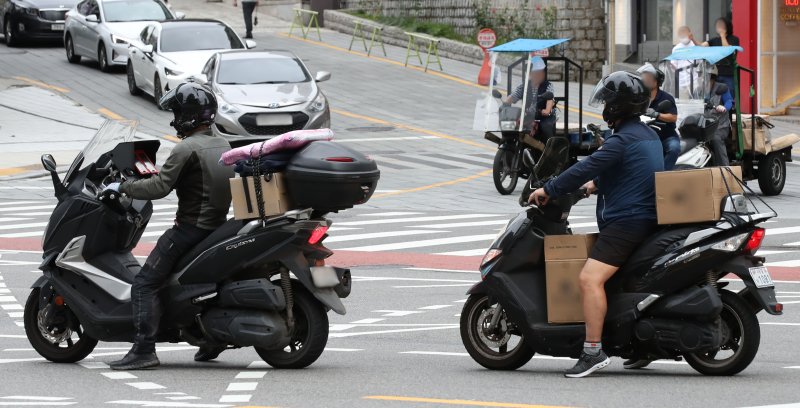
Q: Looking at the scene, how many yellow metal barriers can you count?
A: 3